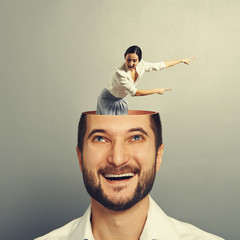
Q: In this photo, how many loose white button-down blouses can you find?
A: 1